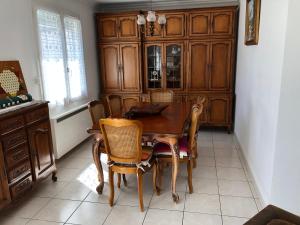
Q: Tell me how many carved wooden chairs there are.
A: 6